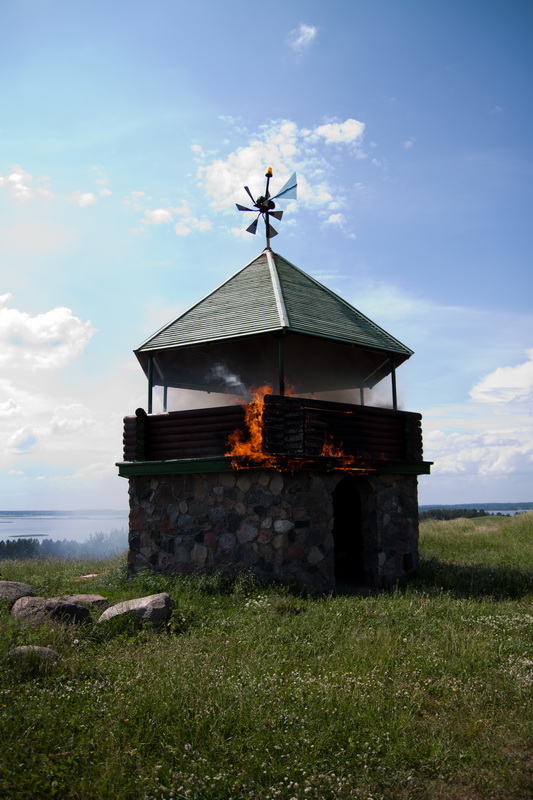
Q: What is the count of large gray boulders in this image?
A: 5